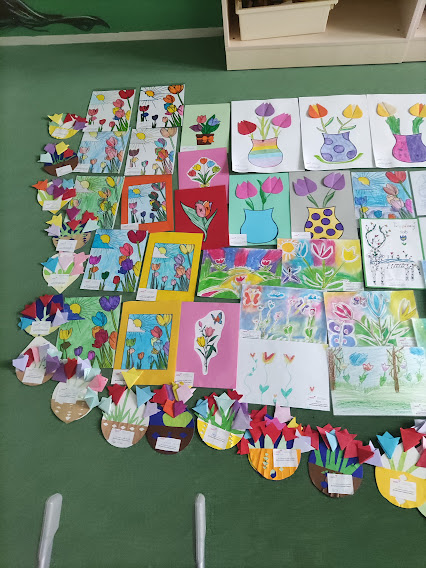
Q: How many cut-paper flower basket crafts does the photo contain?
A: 14